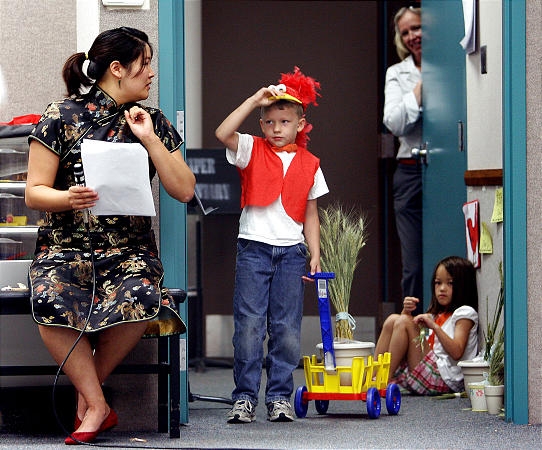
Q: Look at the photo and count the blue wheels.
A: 4